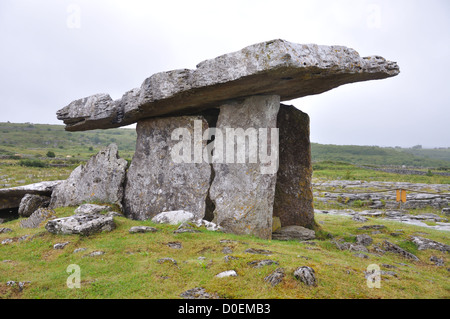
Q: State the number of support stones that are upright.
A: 3